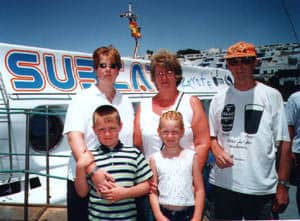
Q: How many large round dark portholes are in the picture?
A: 1